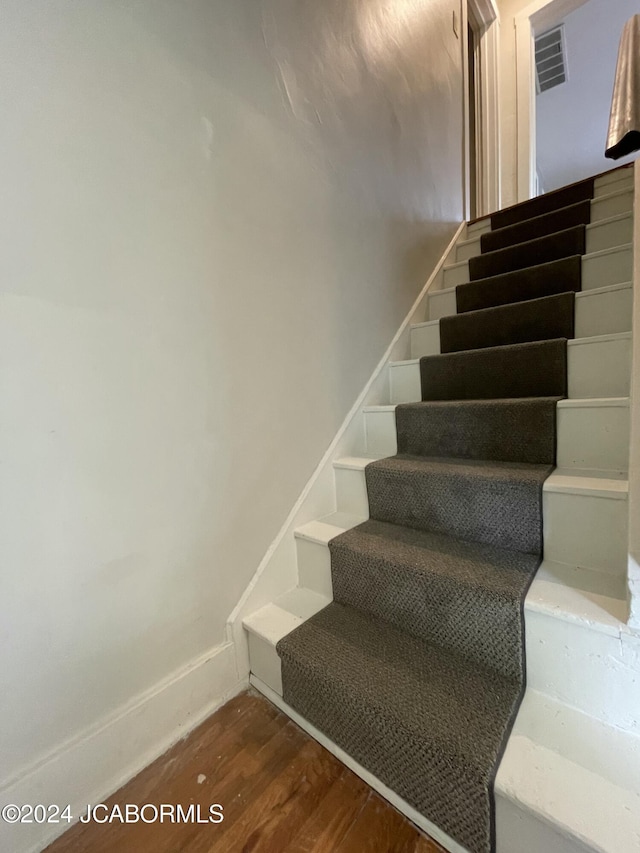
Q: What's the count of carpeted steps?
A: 10